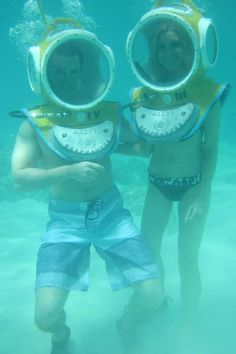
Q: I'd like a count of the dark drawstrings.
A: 1